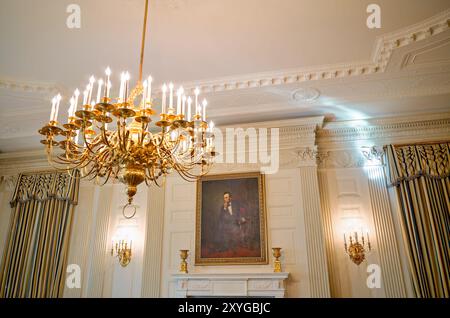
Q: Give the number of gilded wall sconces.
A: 2